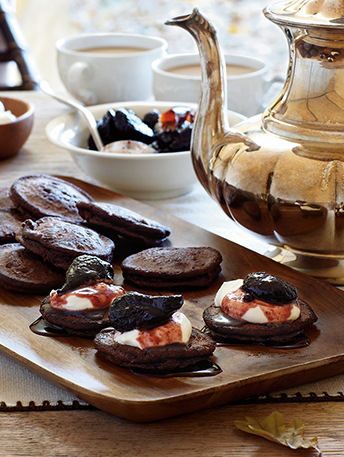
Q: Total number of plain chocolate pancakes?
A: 7